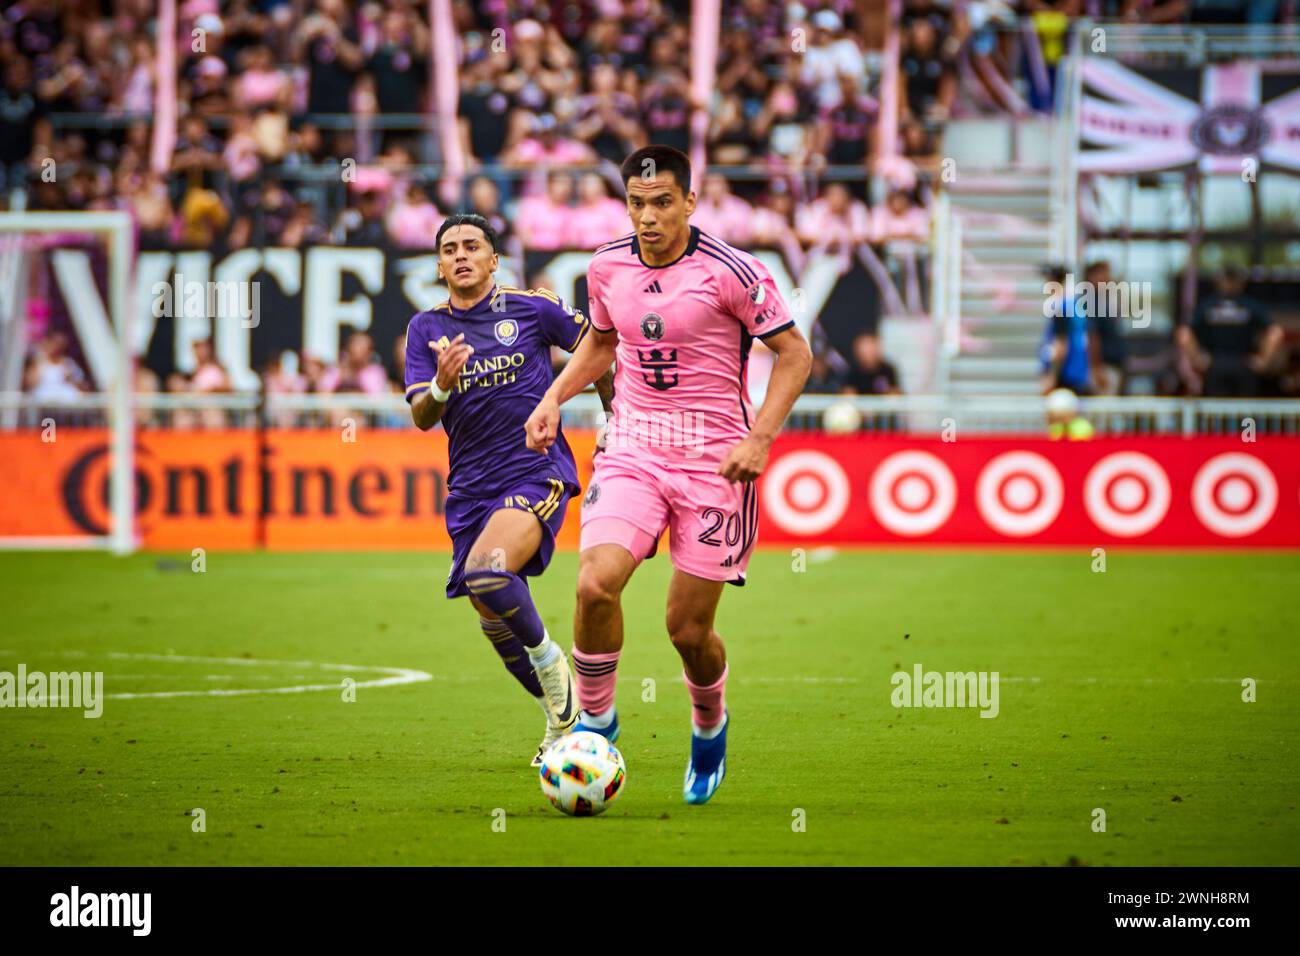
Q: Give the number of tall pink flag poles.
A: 4